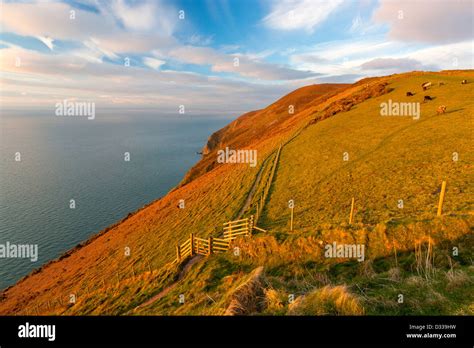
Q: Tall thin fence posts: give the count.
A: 3